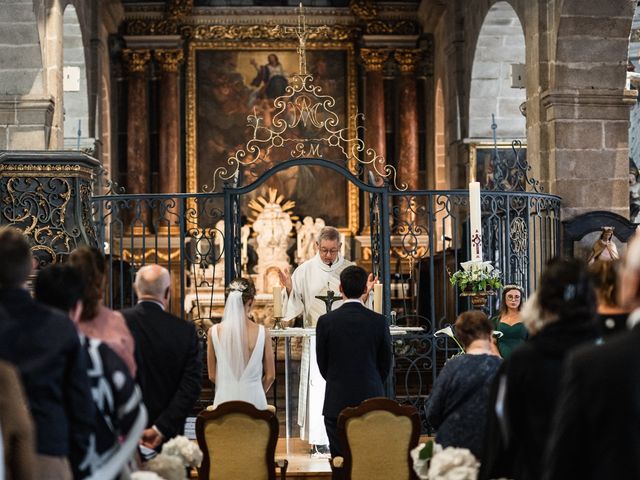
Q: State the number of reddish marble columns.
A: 4